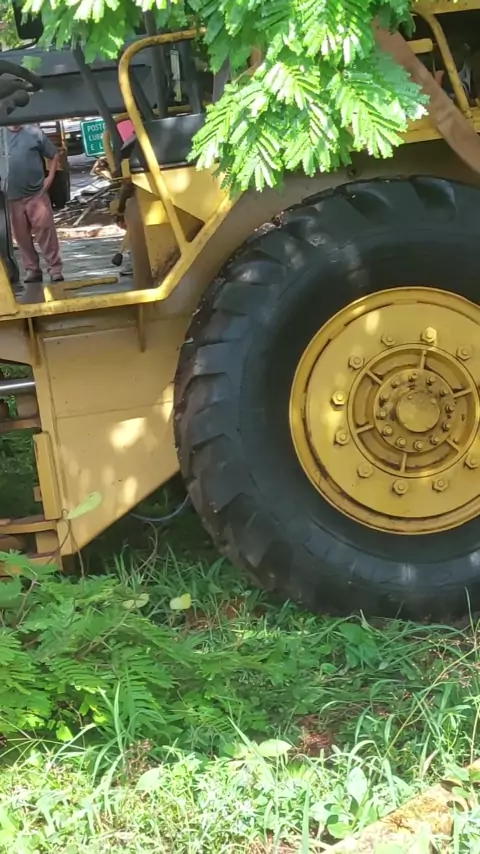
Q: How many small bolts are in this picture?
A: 12